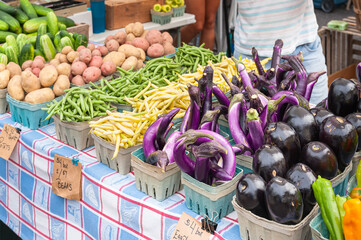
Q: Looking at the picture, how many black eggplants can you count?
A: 11